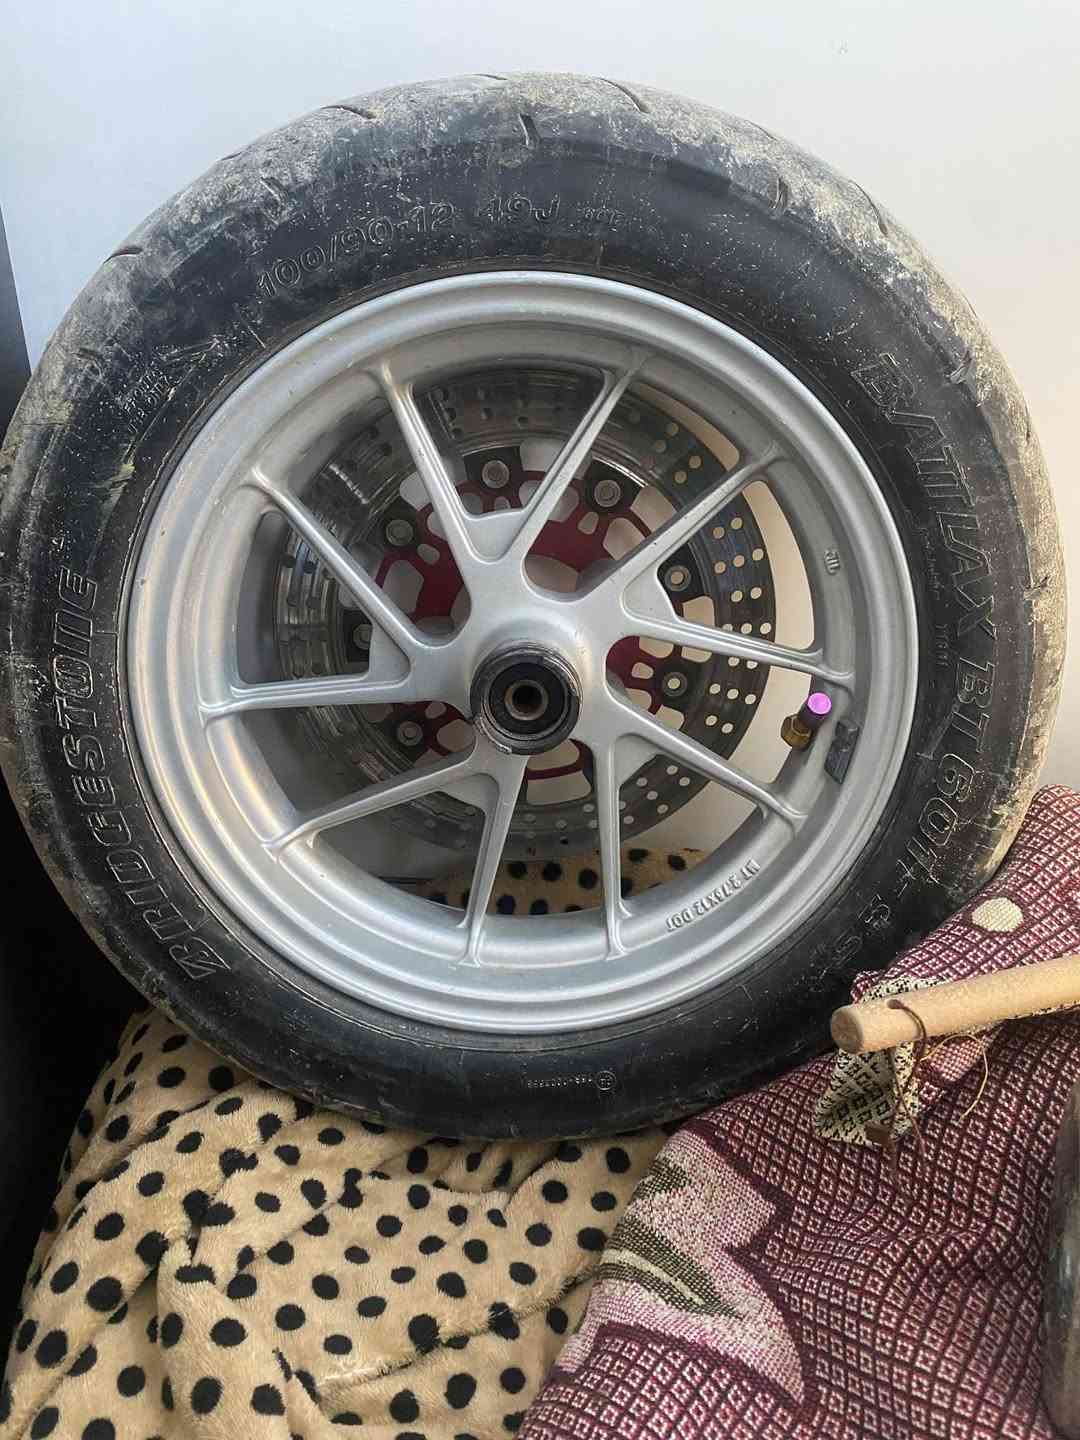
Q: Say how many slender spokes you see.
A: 10